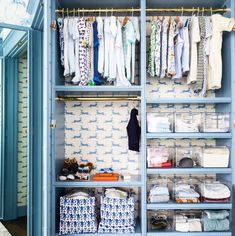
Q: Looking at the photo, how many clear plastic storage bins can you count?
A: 12